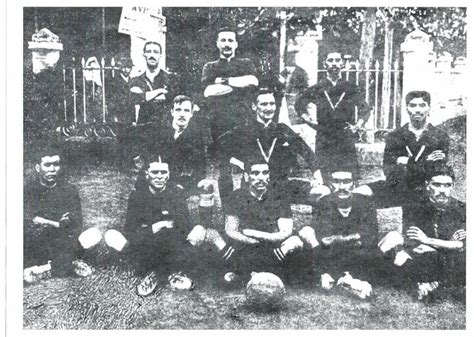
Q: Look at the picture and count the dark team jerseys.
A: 11